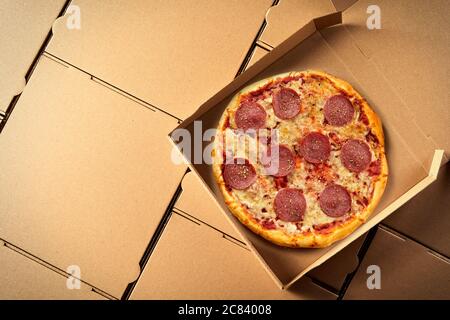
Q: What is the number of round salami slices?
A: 9